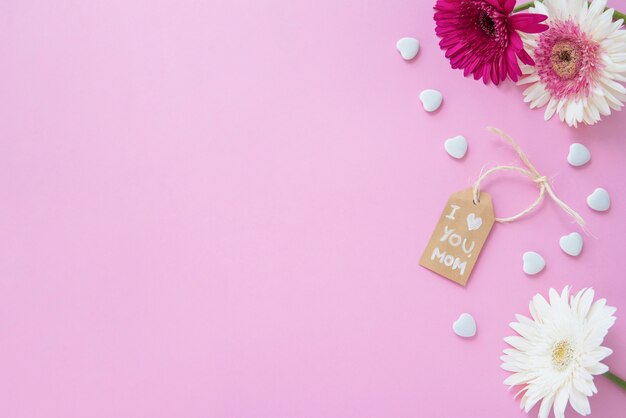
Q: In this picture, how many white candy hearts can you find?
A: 8